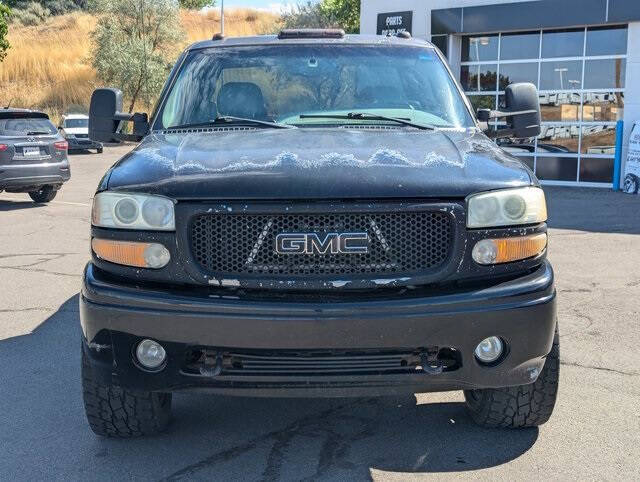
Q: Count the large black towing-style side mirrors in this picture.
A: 2